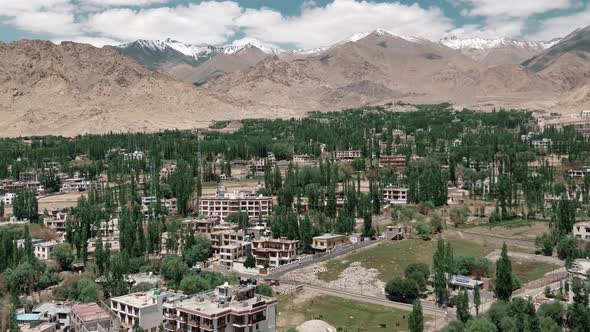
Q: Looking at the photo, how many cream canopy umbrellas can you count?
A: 0